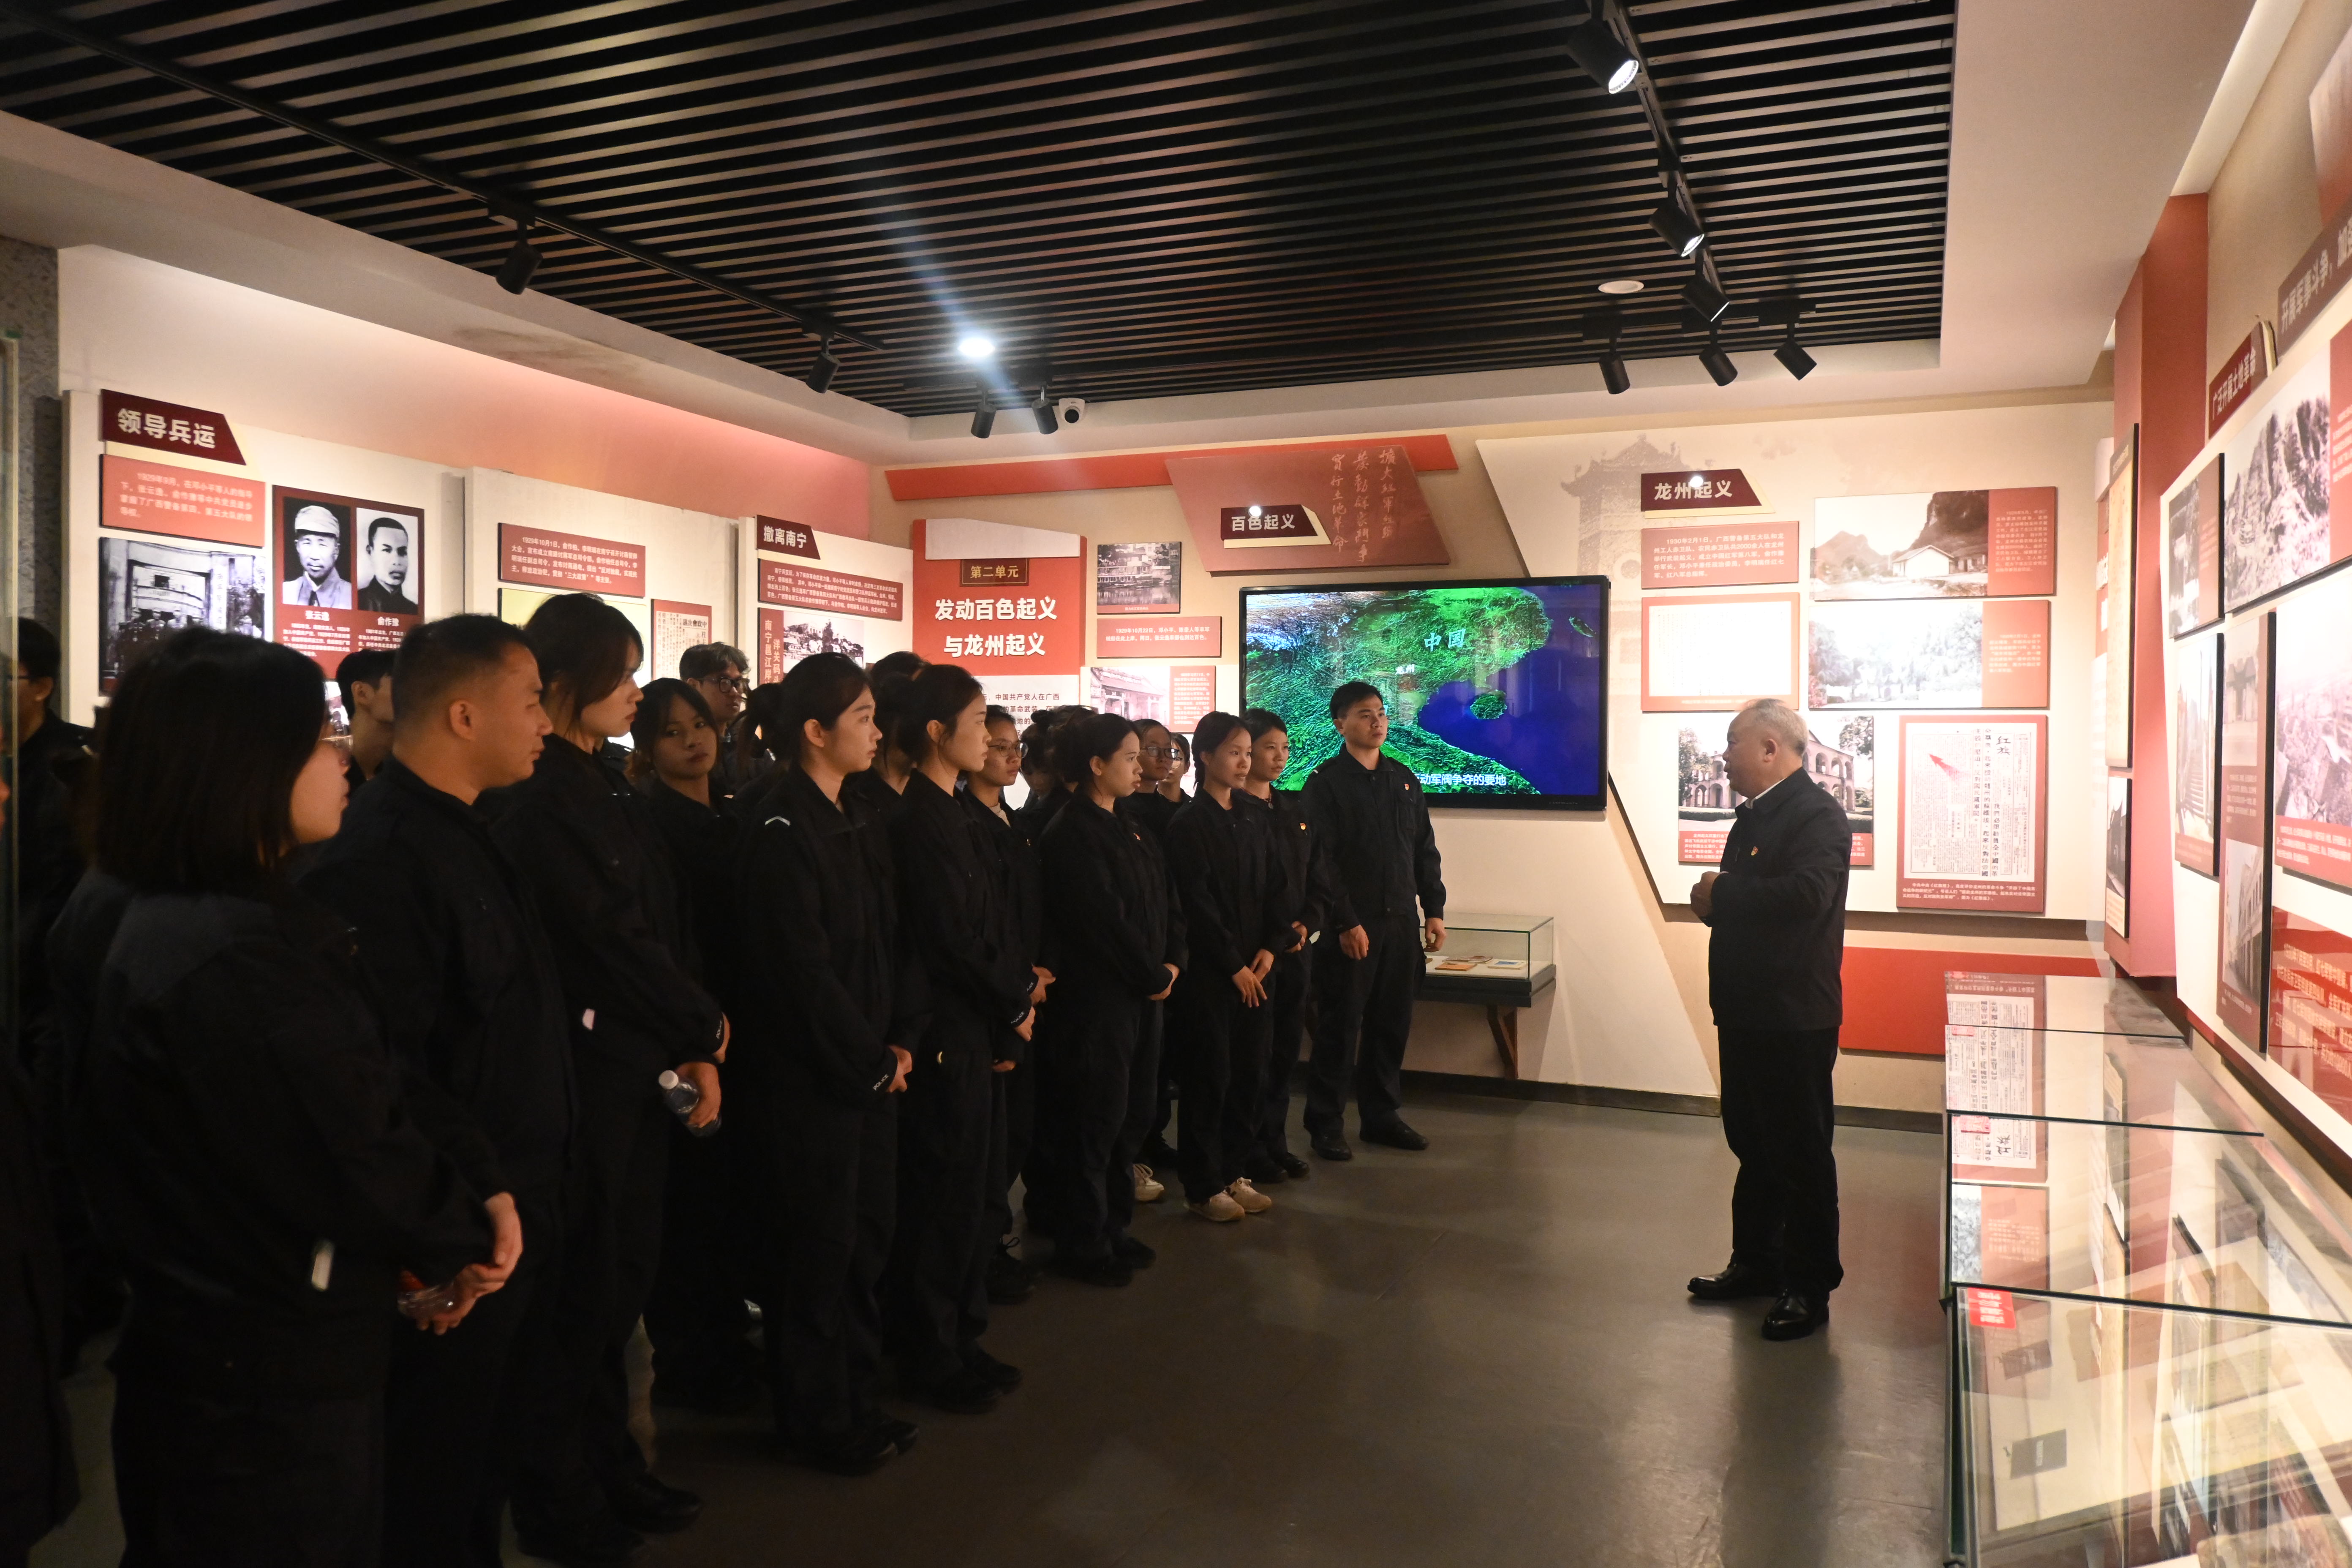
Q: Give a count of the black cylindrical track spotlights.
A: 10